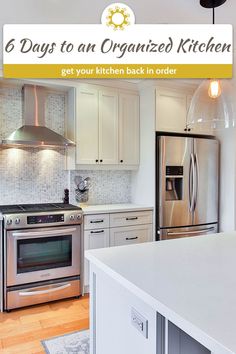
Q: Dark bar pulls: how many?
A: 4